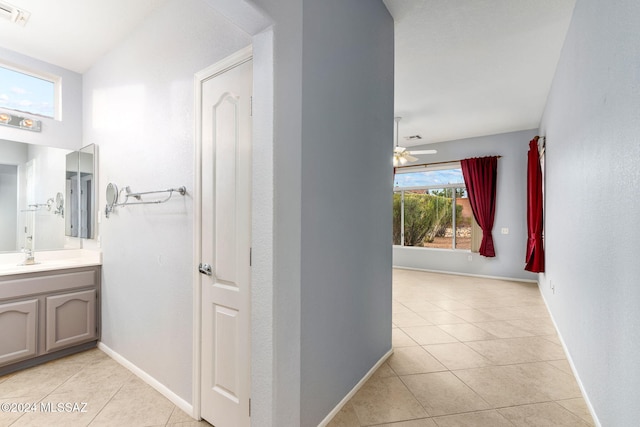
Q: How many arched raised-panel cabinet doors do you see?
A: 2